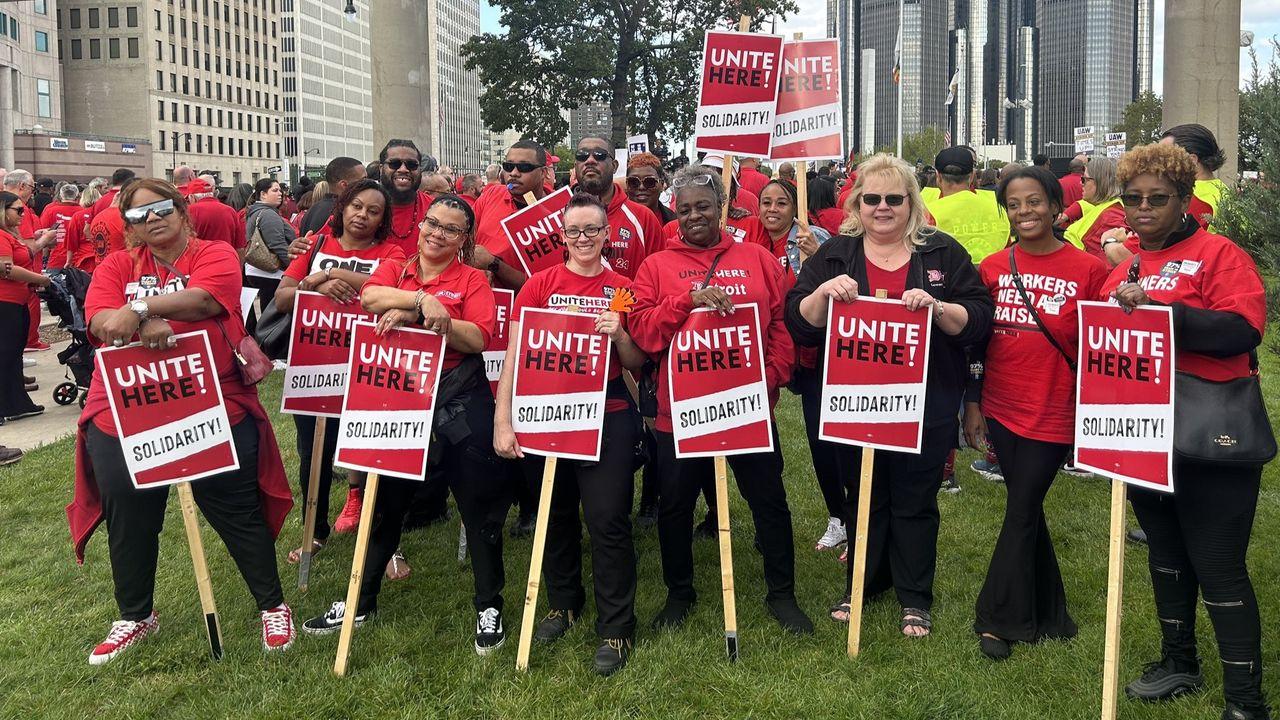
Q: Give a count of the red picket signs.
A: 11